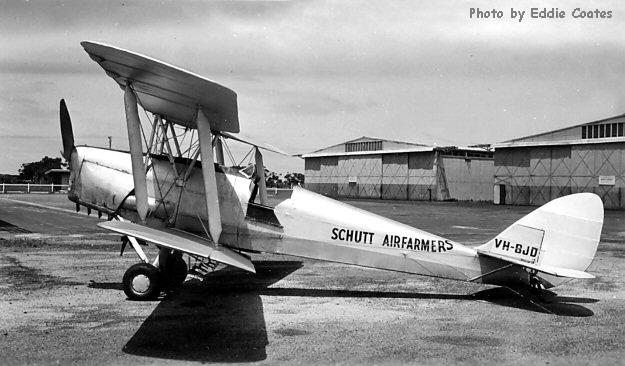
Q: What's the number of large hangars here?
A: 2